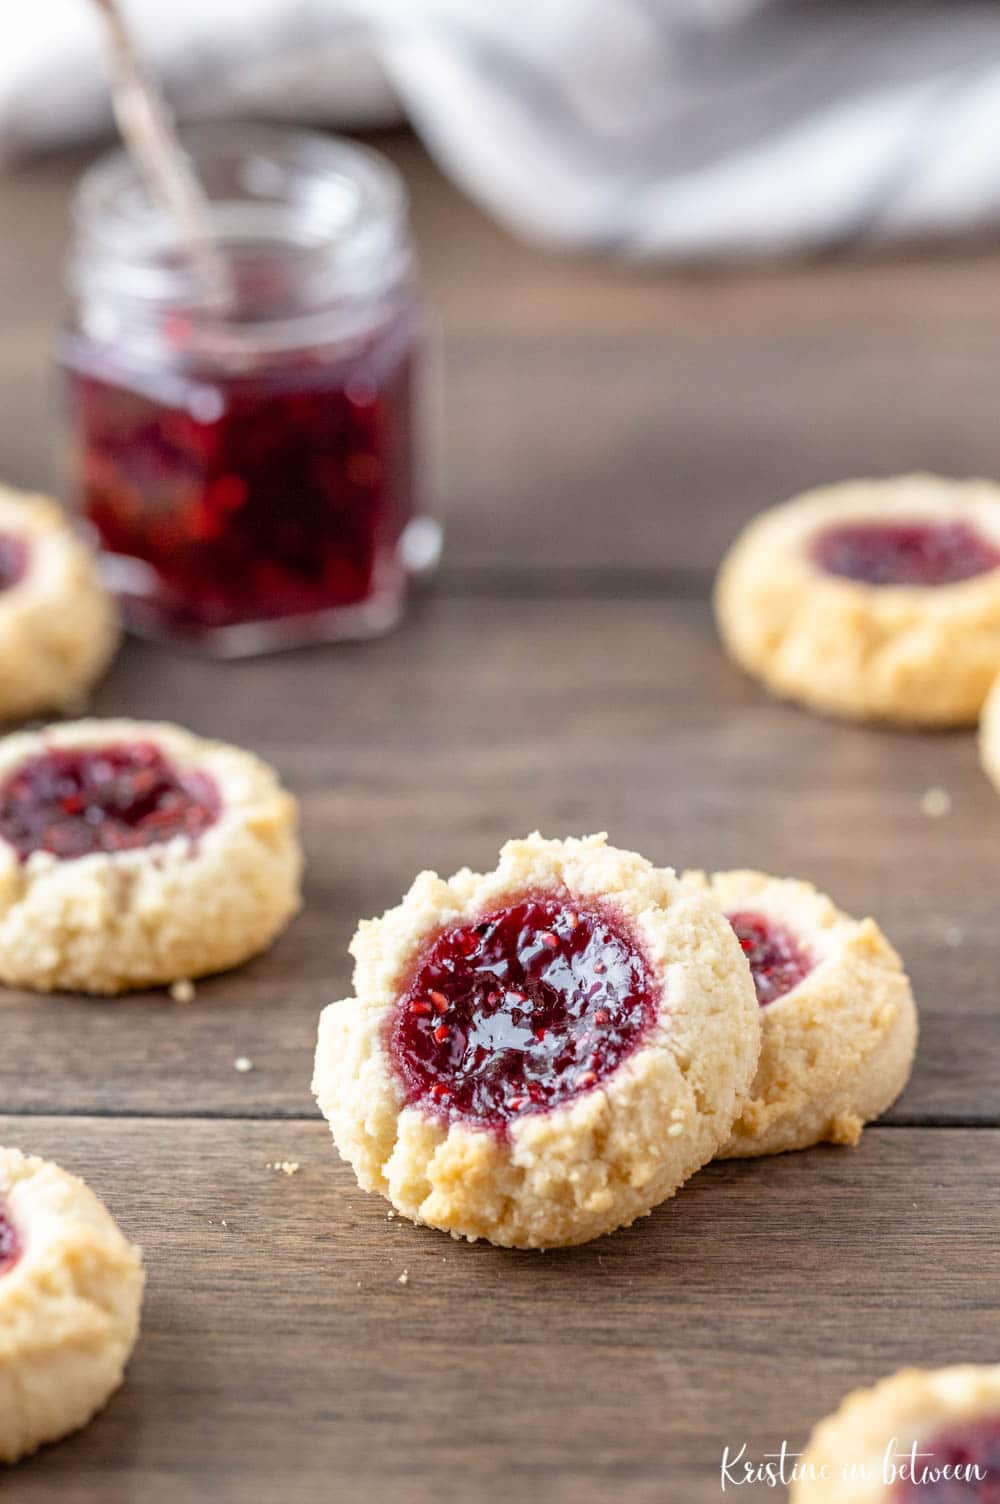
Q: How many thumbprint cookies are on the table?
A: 8